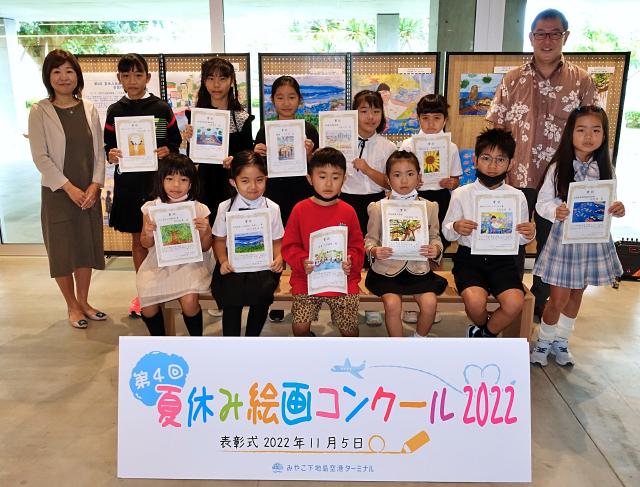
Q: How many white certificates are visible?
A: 11